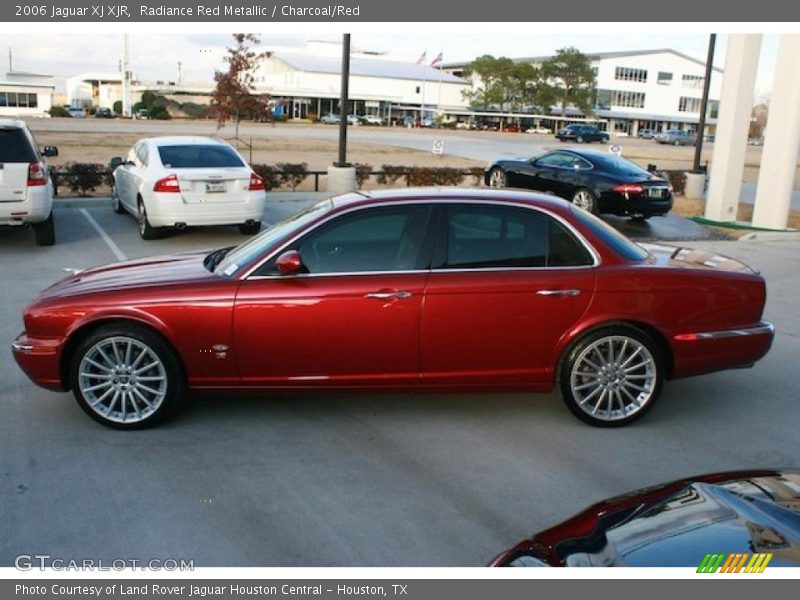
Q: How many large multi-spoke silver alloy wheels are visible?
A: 2